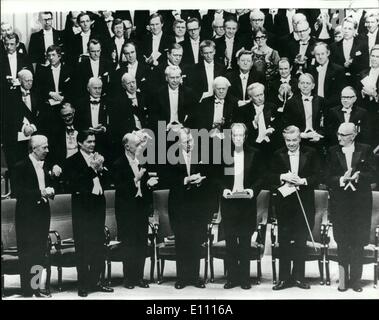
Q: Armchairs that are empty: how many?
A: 7